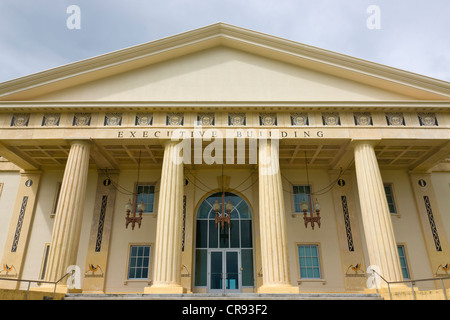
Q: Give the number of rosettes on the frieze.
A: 14